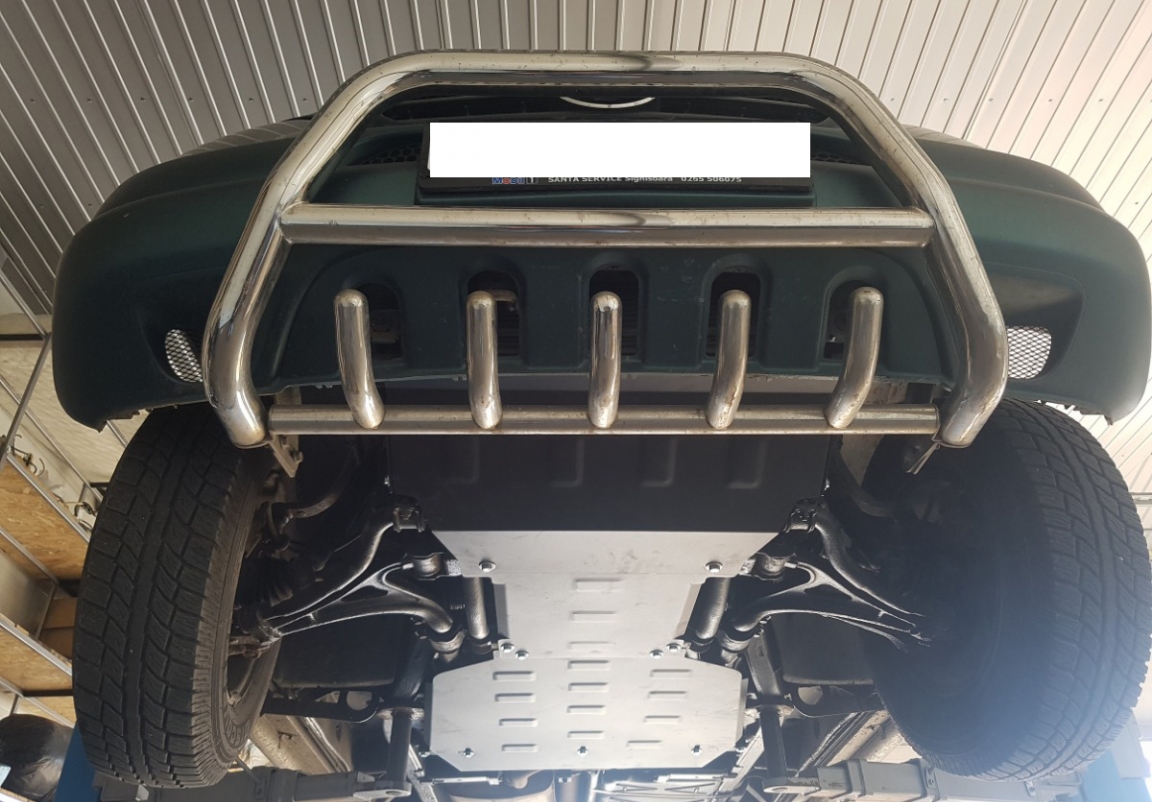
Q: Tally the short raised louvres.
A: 15